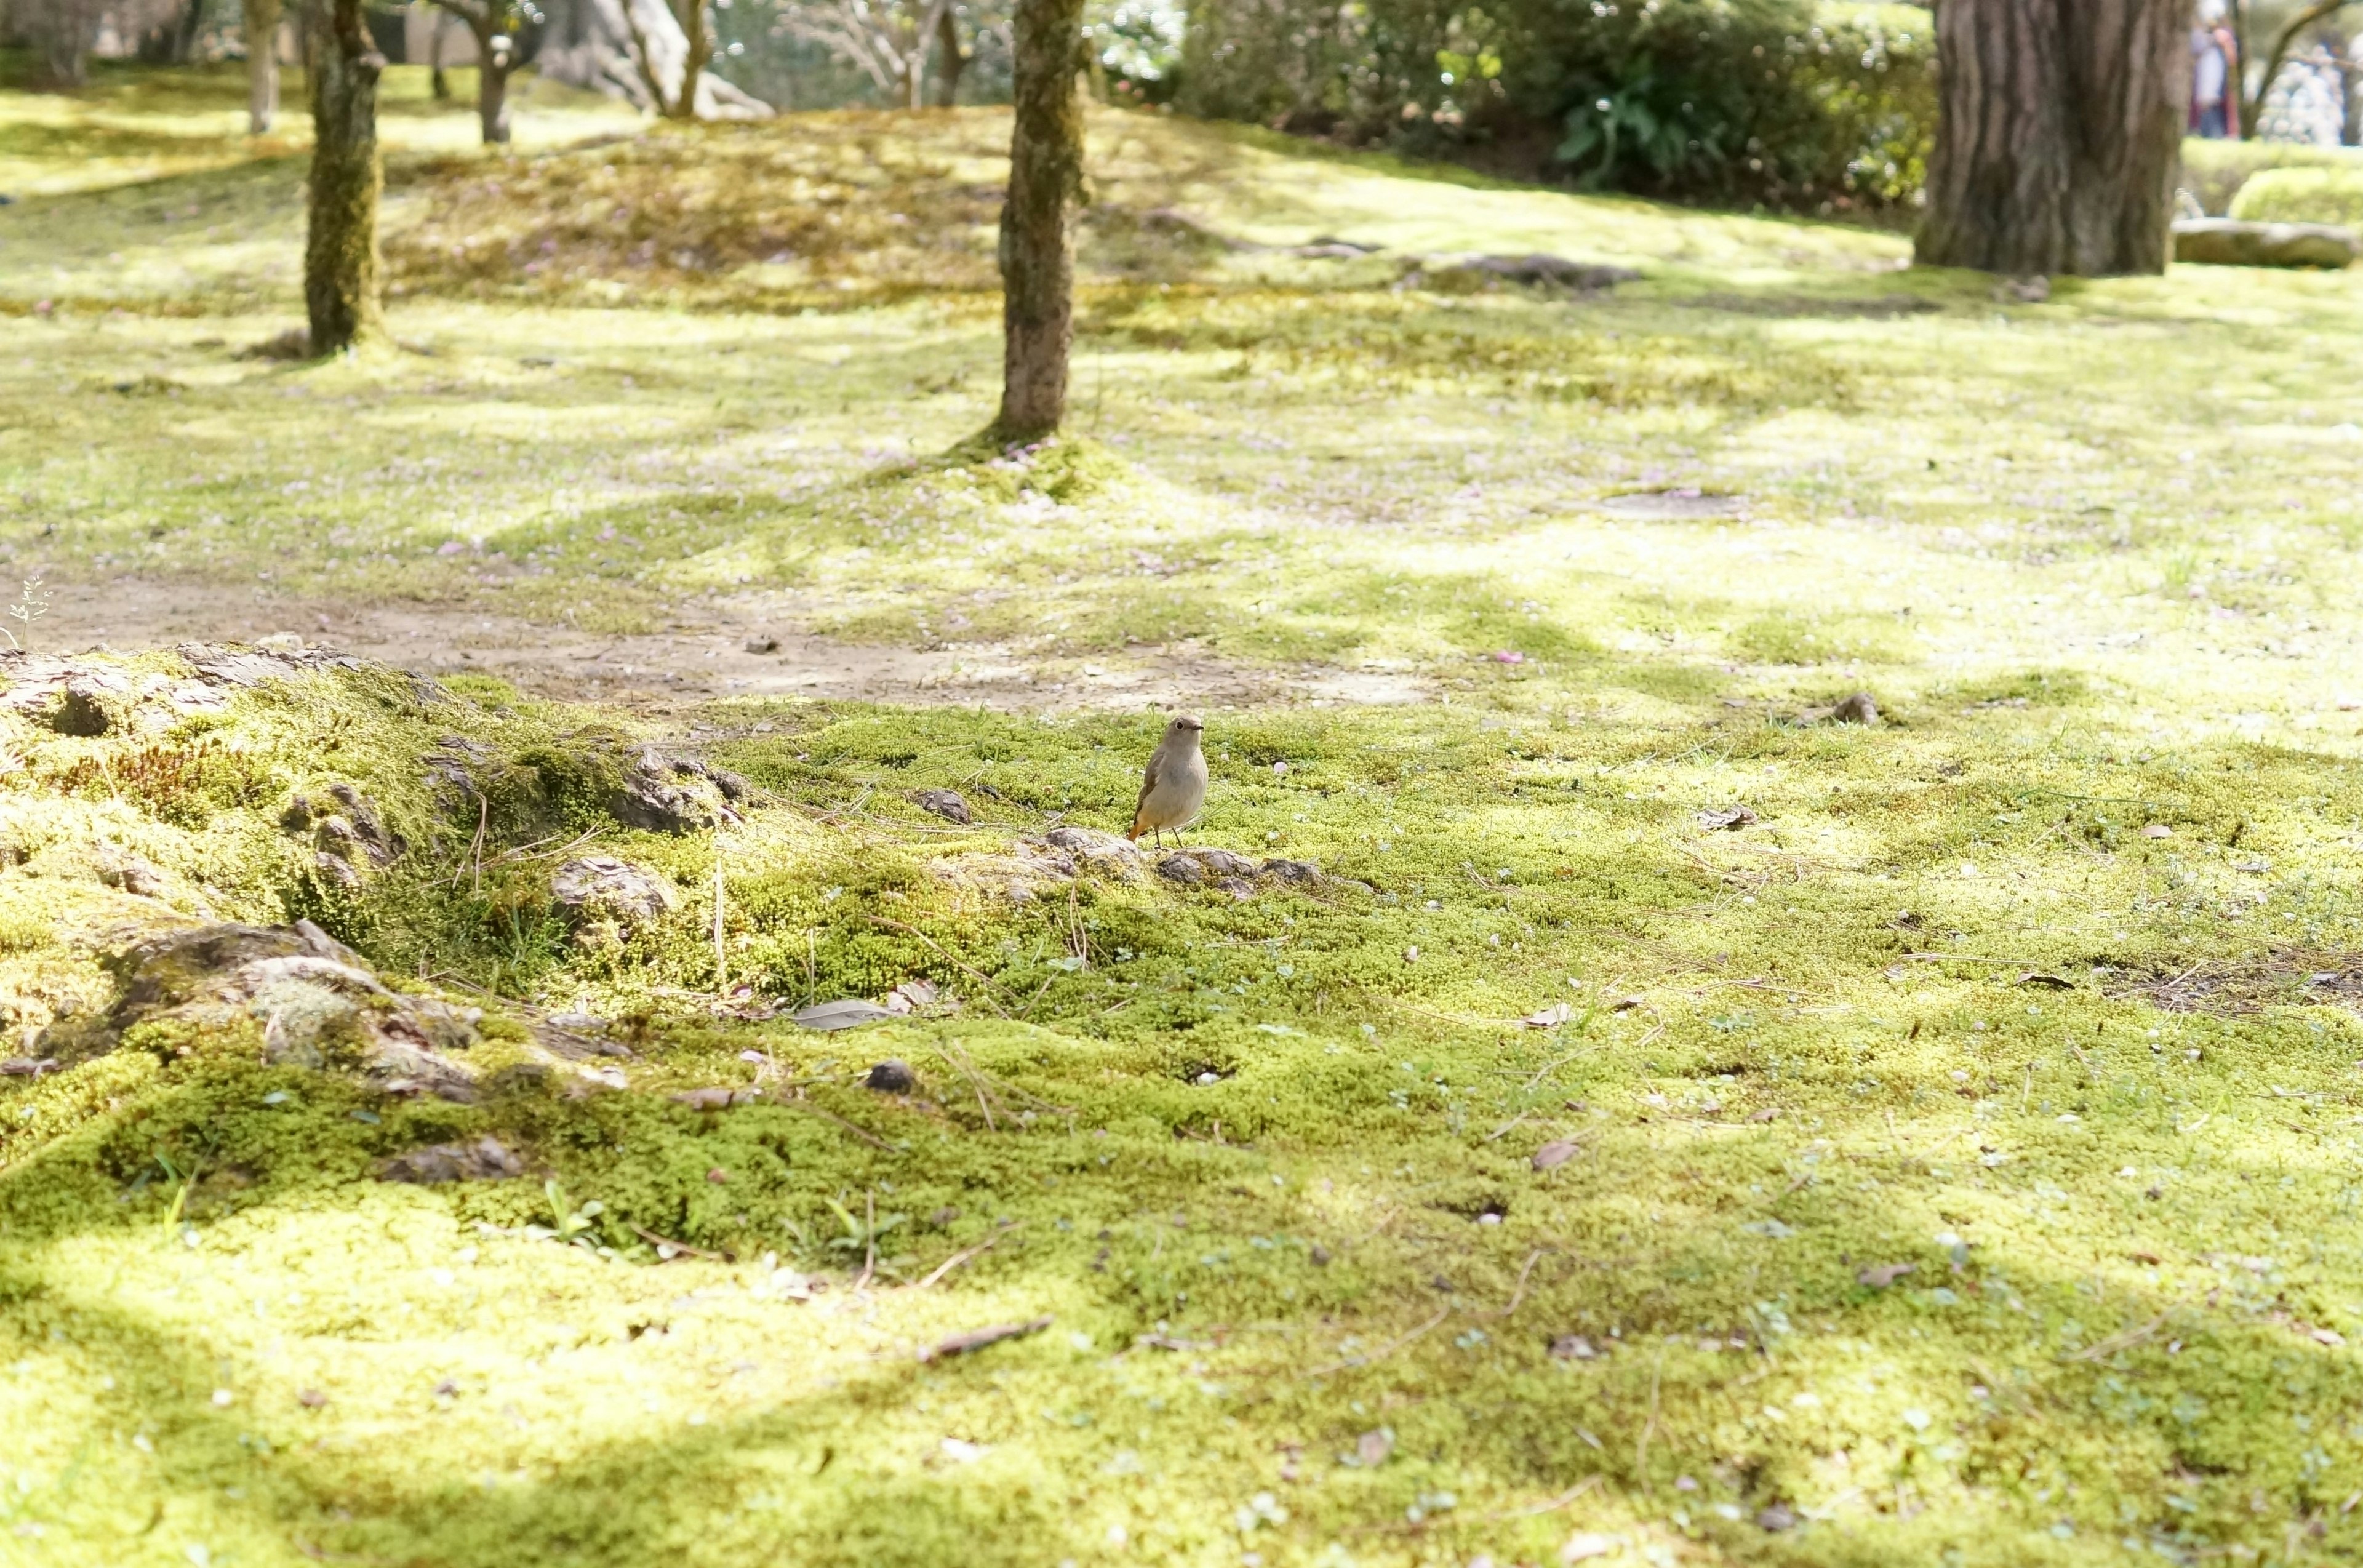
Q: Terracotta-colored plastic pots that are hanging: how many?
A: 0